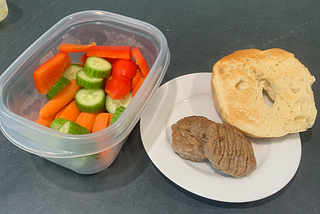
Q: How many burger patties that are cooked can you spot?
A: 2